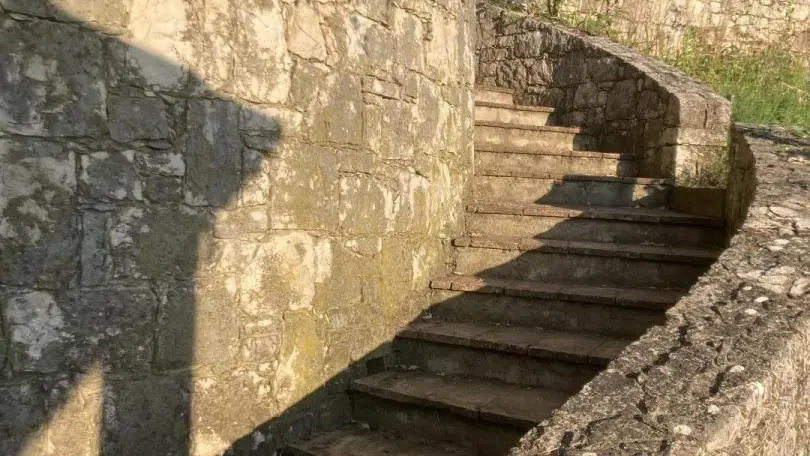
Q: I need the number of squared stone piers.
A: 1